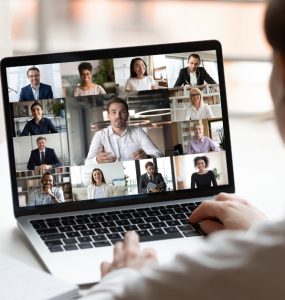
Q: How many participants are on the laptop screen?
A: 13